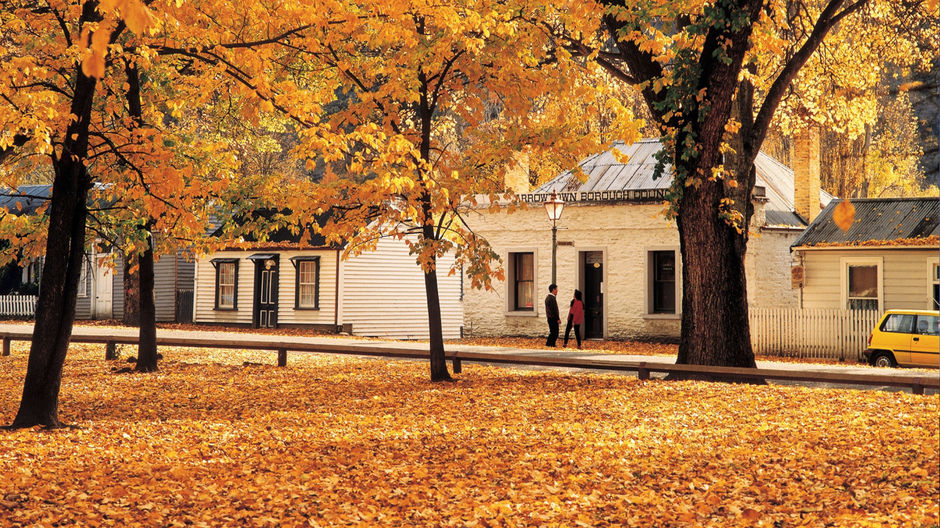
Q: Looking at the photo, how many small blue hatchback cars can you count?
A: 0